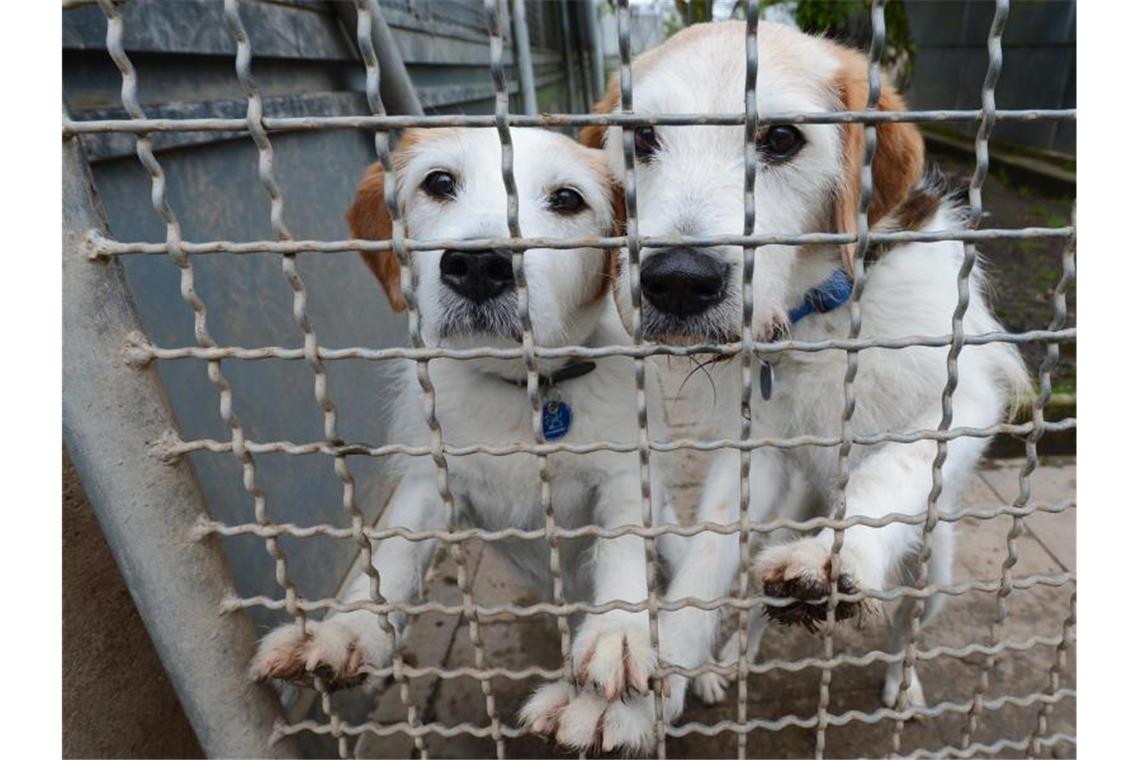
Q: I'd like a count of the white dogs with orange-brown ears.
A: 2